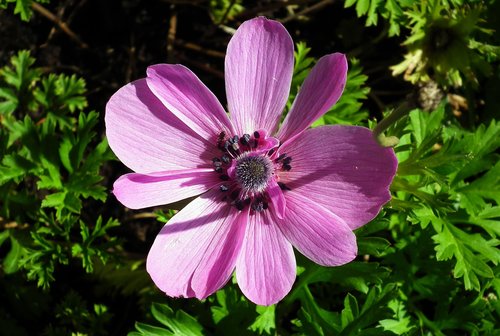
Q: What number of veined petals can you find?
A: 9